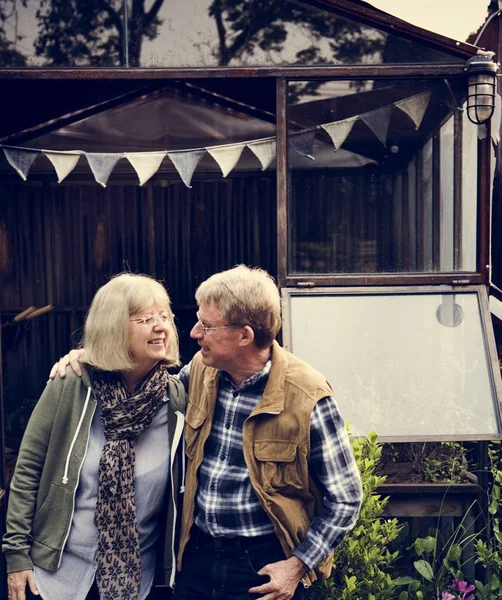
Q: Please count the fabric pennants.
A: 11